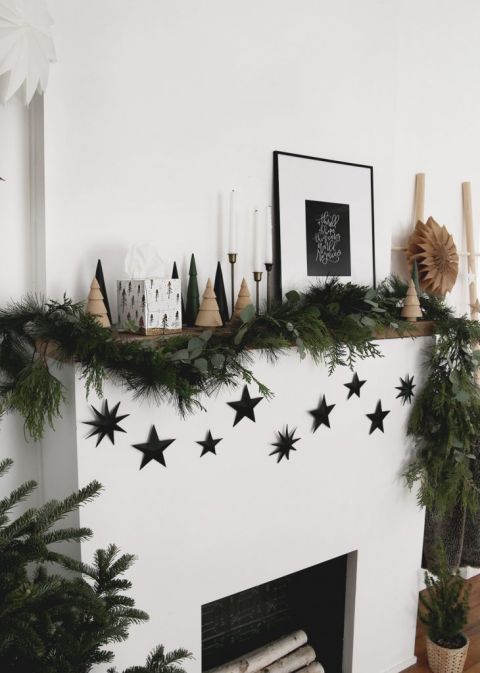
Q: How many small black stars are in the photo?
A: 9